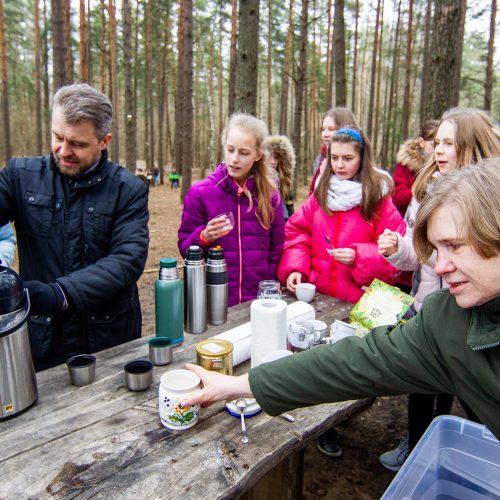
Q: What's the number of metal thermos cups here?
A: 3